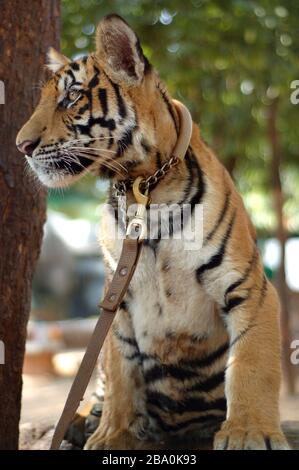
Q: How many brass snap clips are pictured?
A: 1